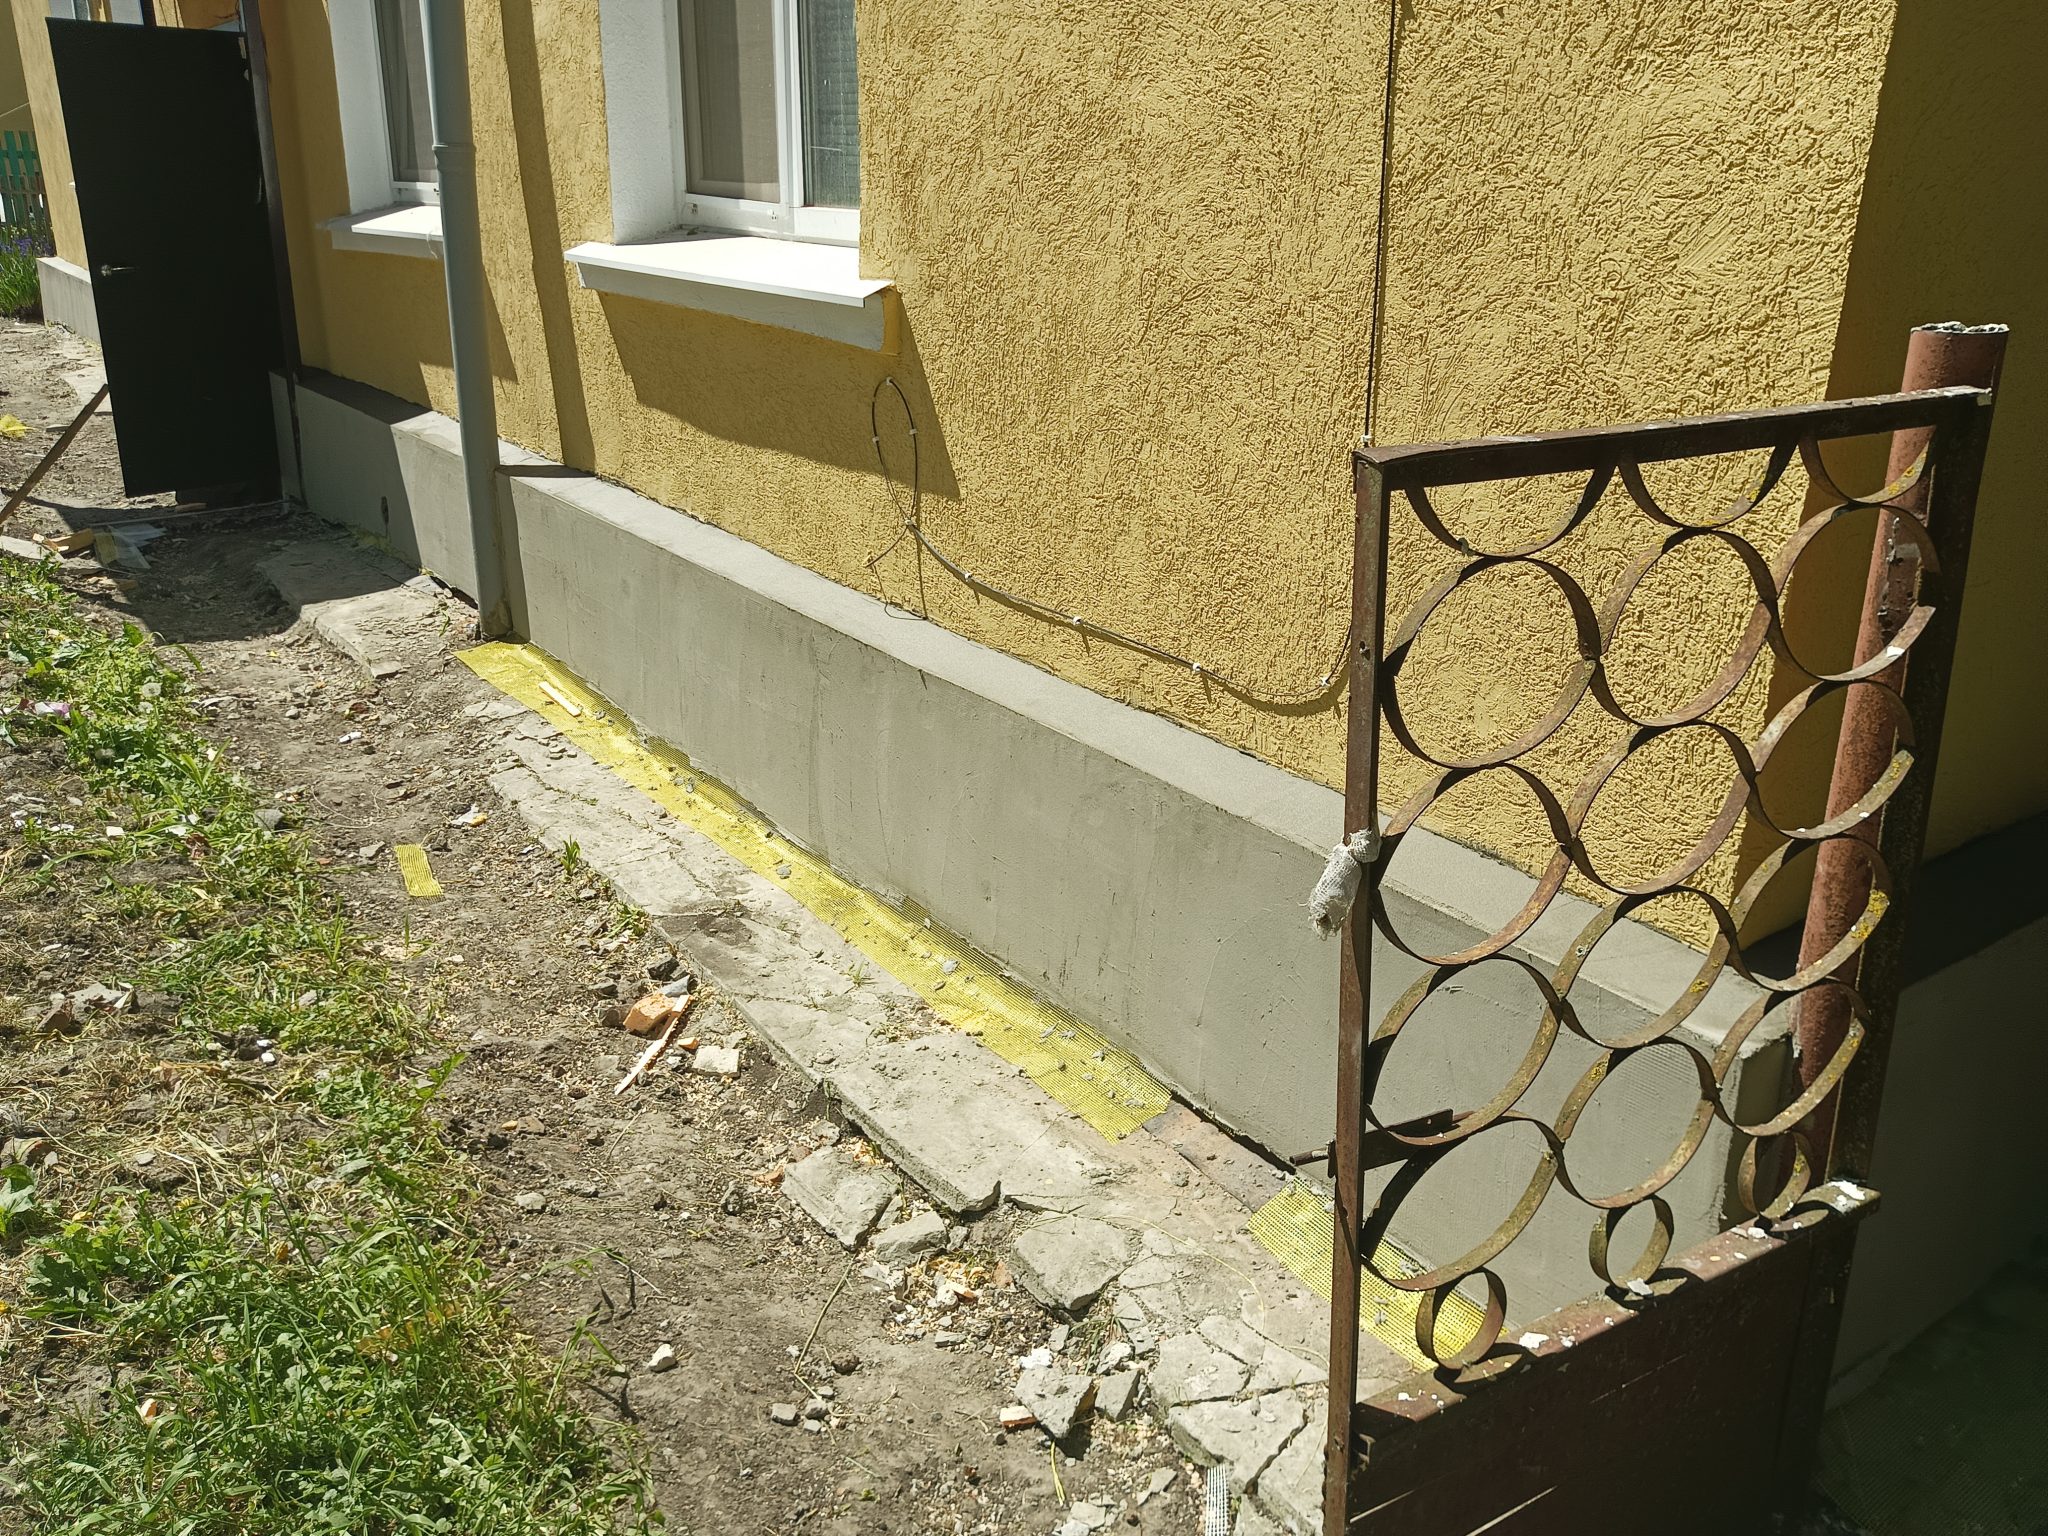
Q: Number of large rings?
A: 12